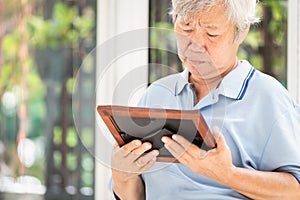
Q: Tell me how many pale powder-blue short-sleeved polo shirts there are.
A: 1